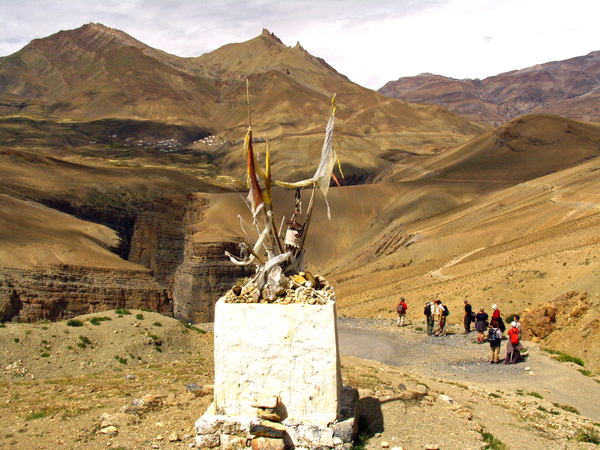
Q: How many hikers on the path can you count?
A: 9